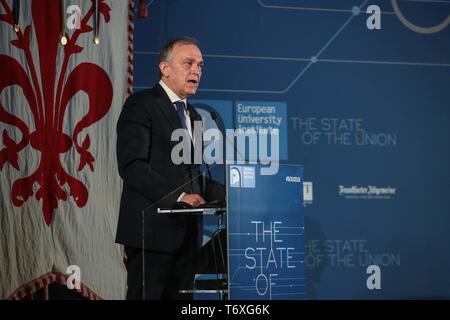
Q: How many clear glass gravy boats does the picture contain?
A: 0